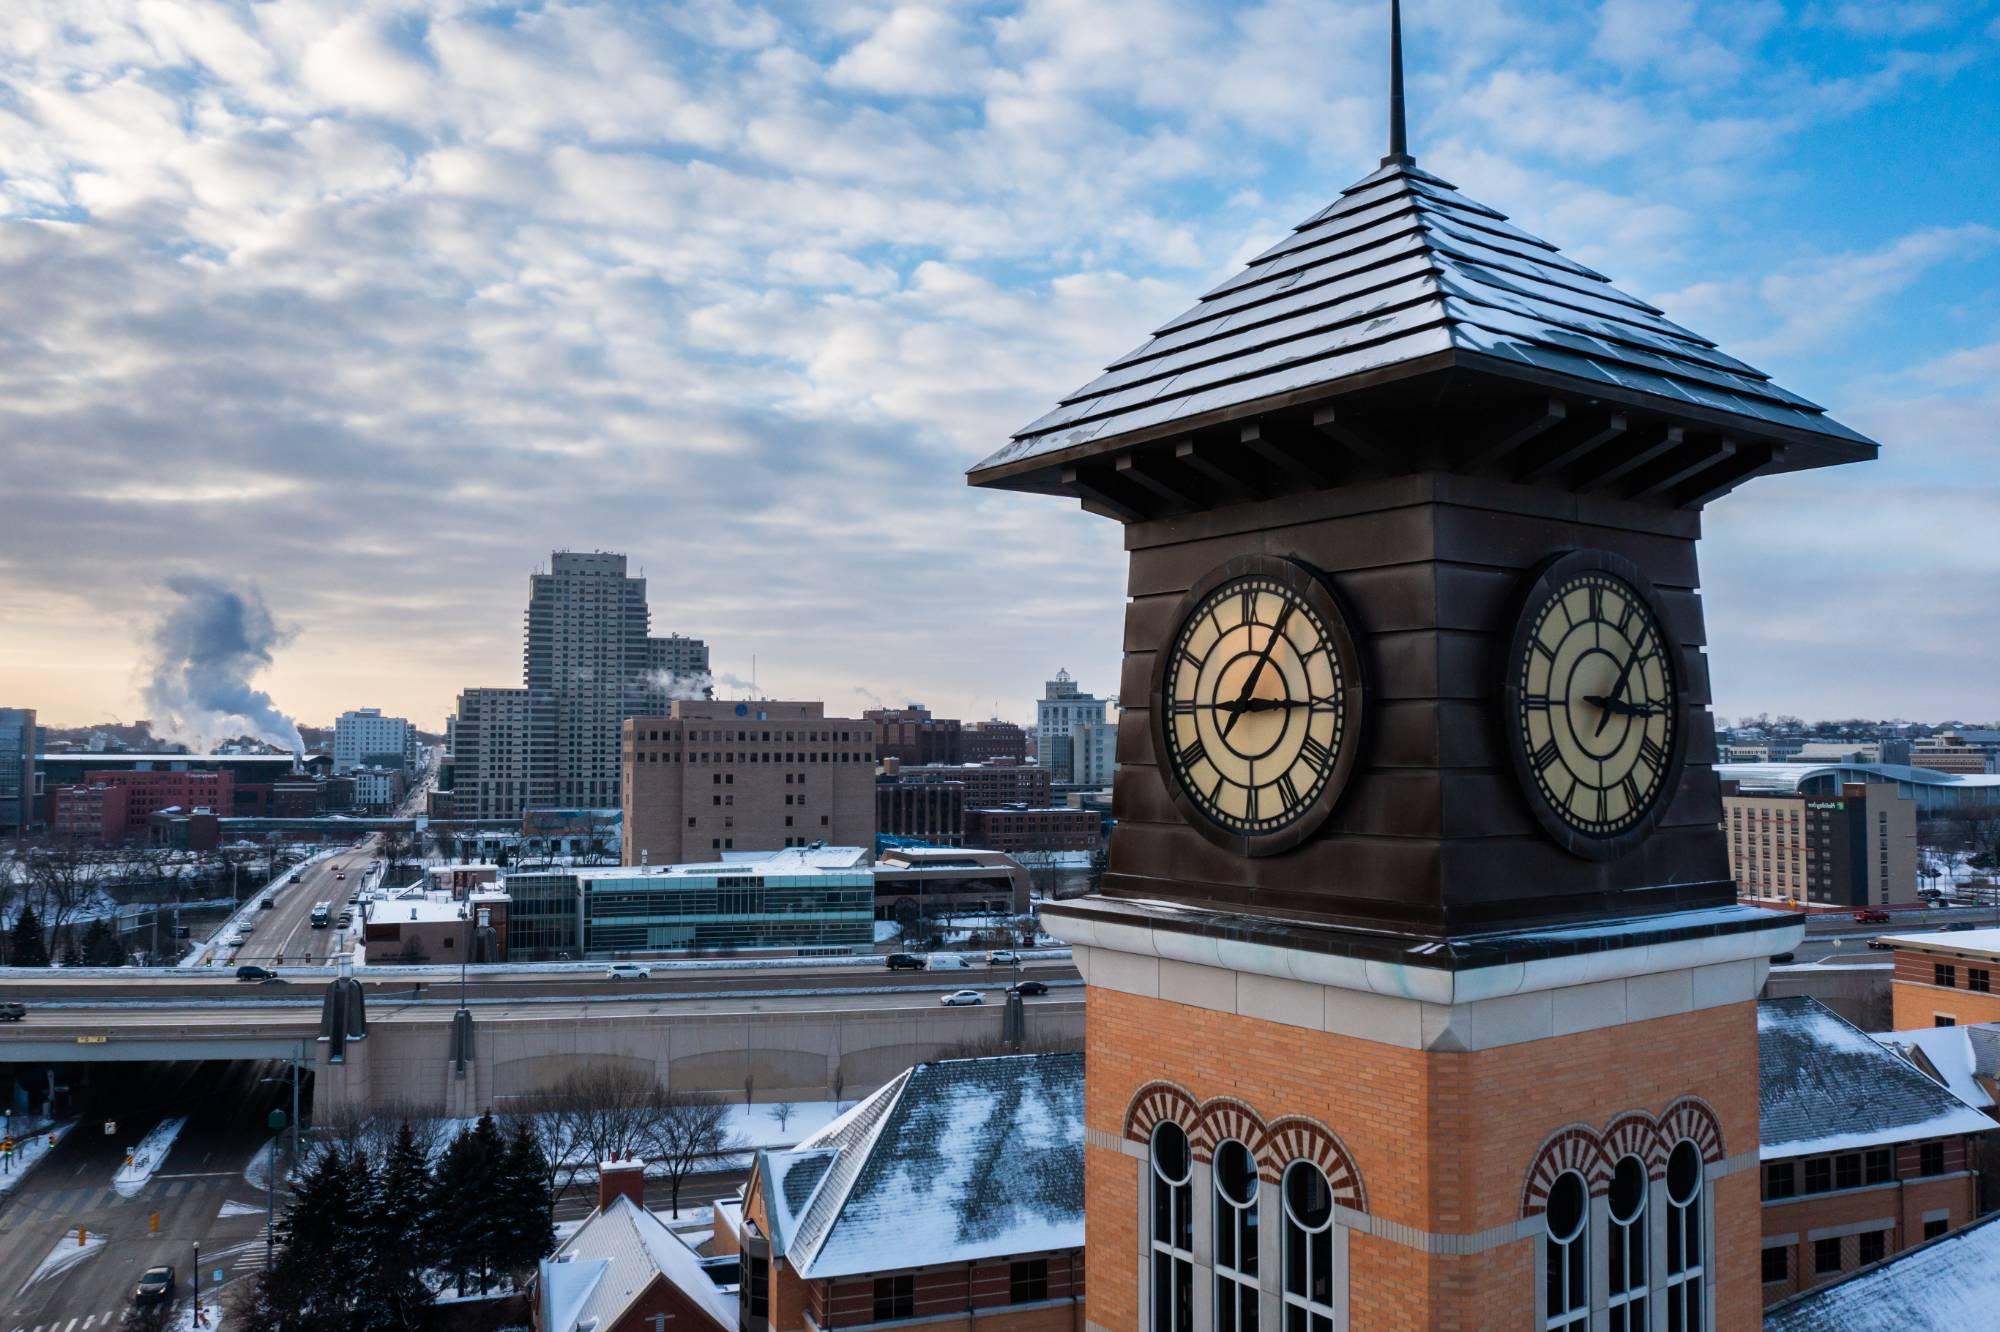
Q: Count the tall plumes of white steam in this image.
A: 1